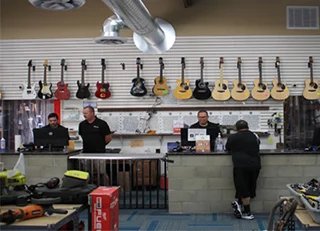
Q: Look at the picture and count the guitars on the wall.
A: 14